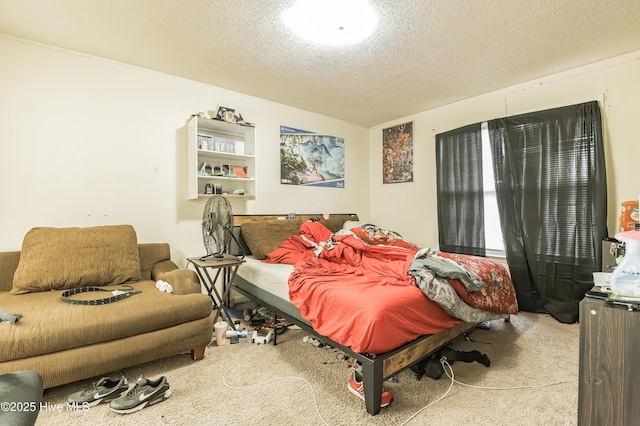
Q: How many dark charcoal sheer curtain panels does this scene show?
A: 2